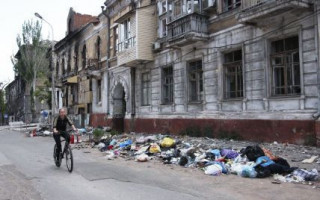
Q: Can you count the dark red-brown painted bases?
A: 1